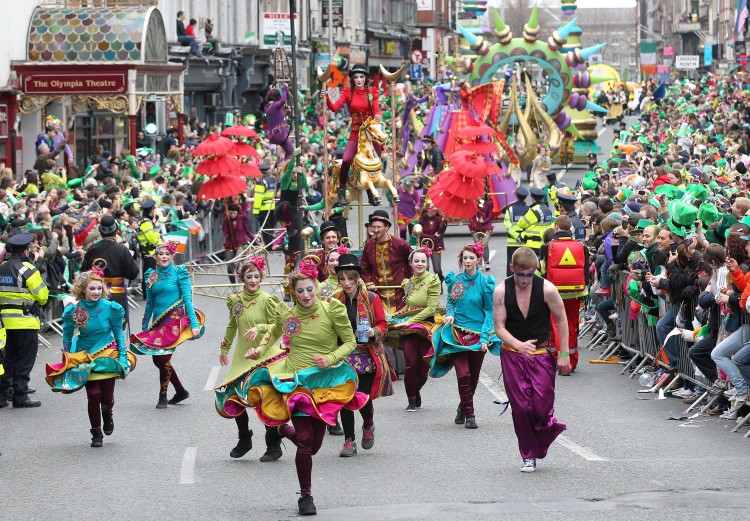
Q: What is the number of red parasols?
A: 12